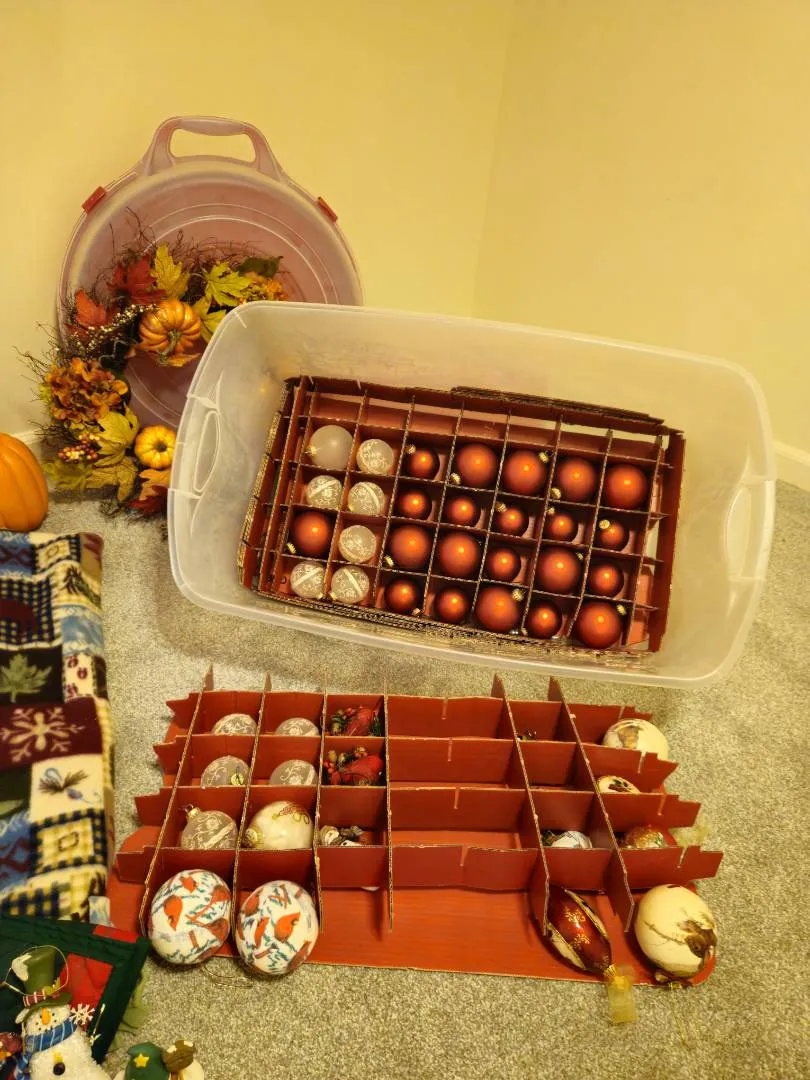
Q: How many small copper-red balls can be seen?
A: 11